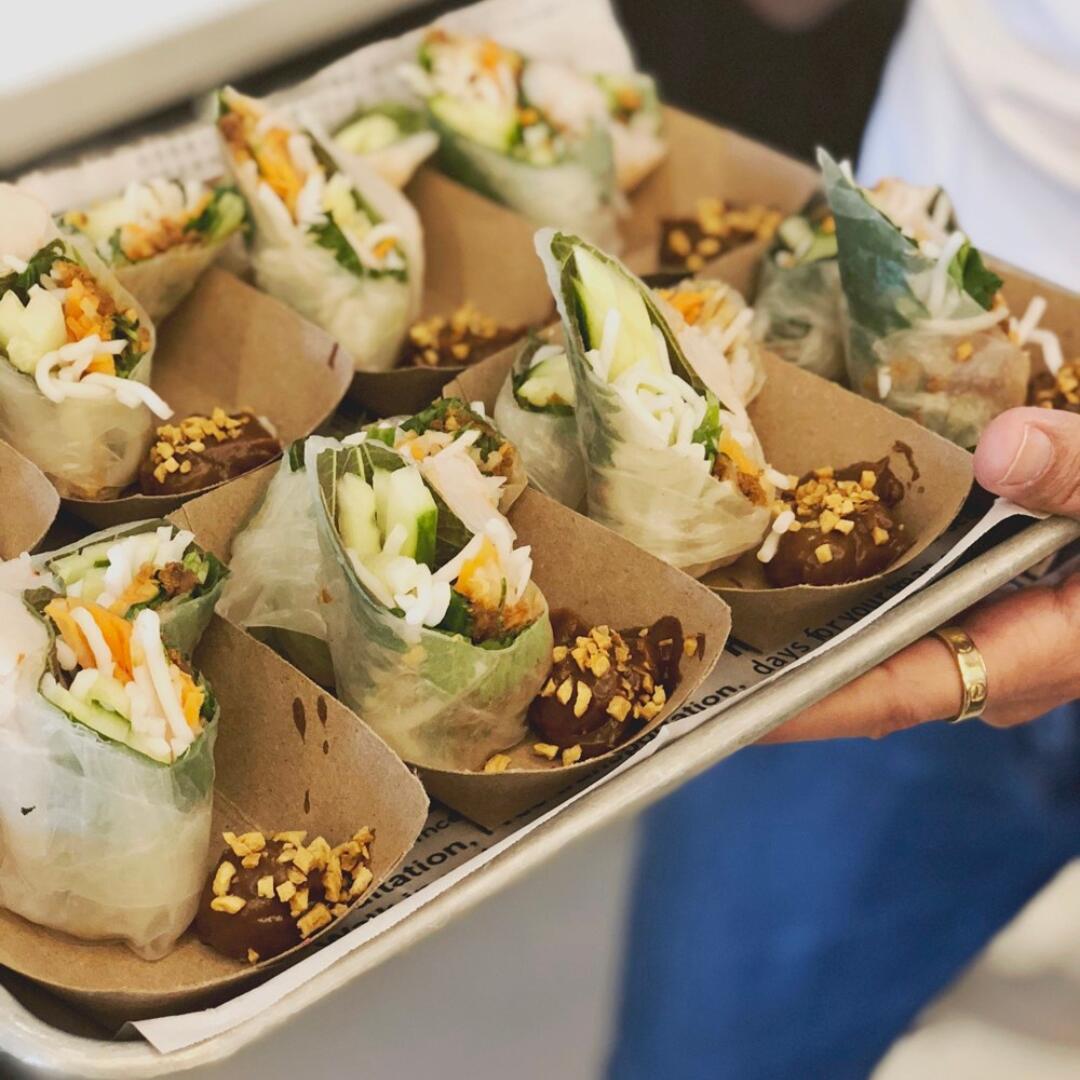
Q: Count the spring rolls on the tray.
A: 14